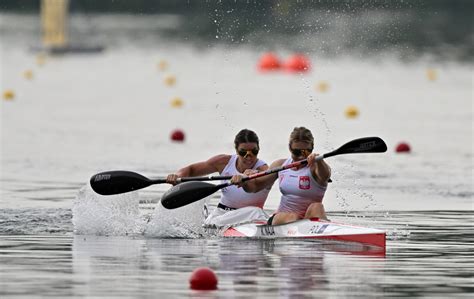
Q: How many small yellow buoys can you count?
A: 9